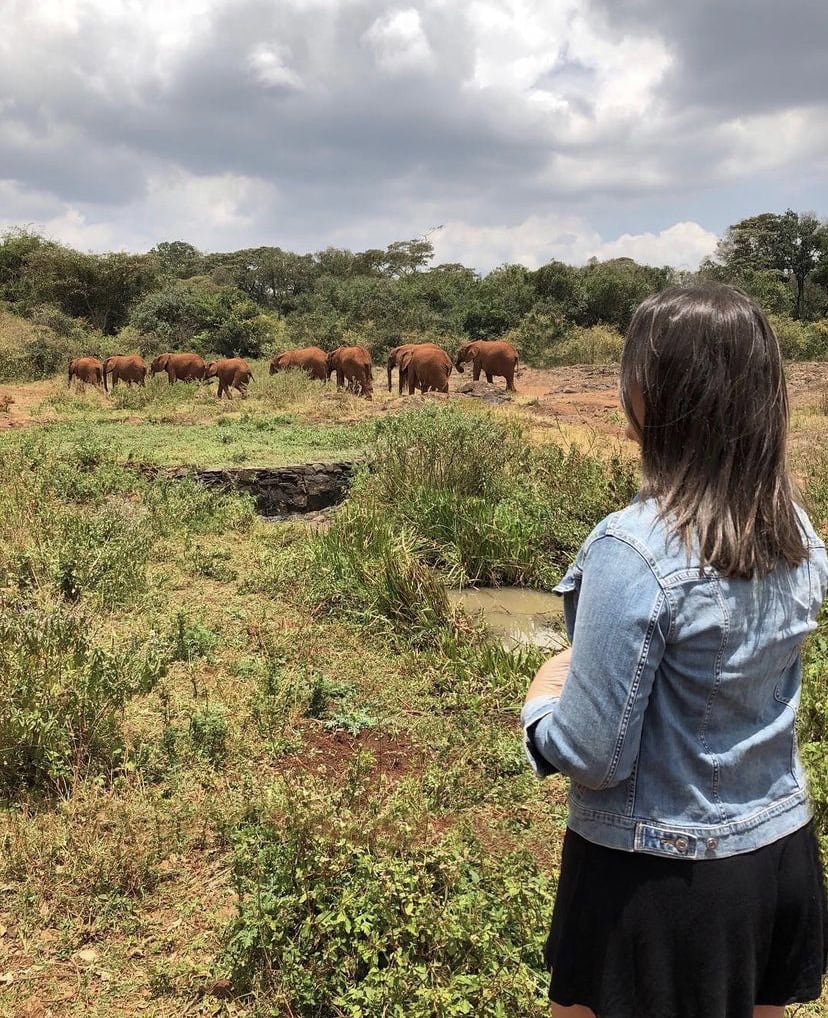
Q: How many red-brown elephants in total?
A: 9